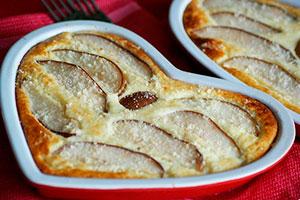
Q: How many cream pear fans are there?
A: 2